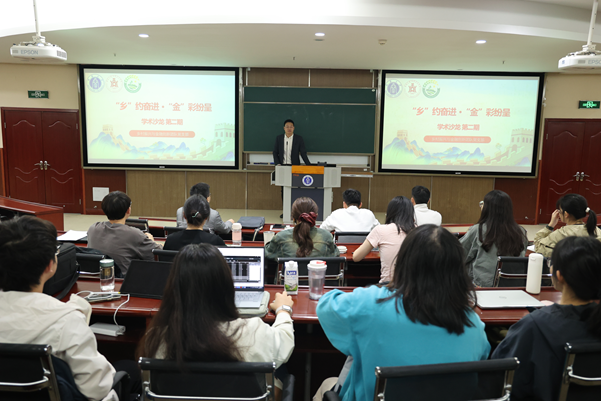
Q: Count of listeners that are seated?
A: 13